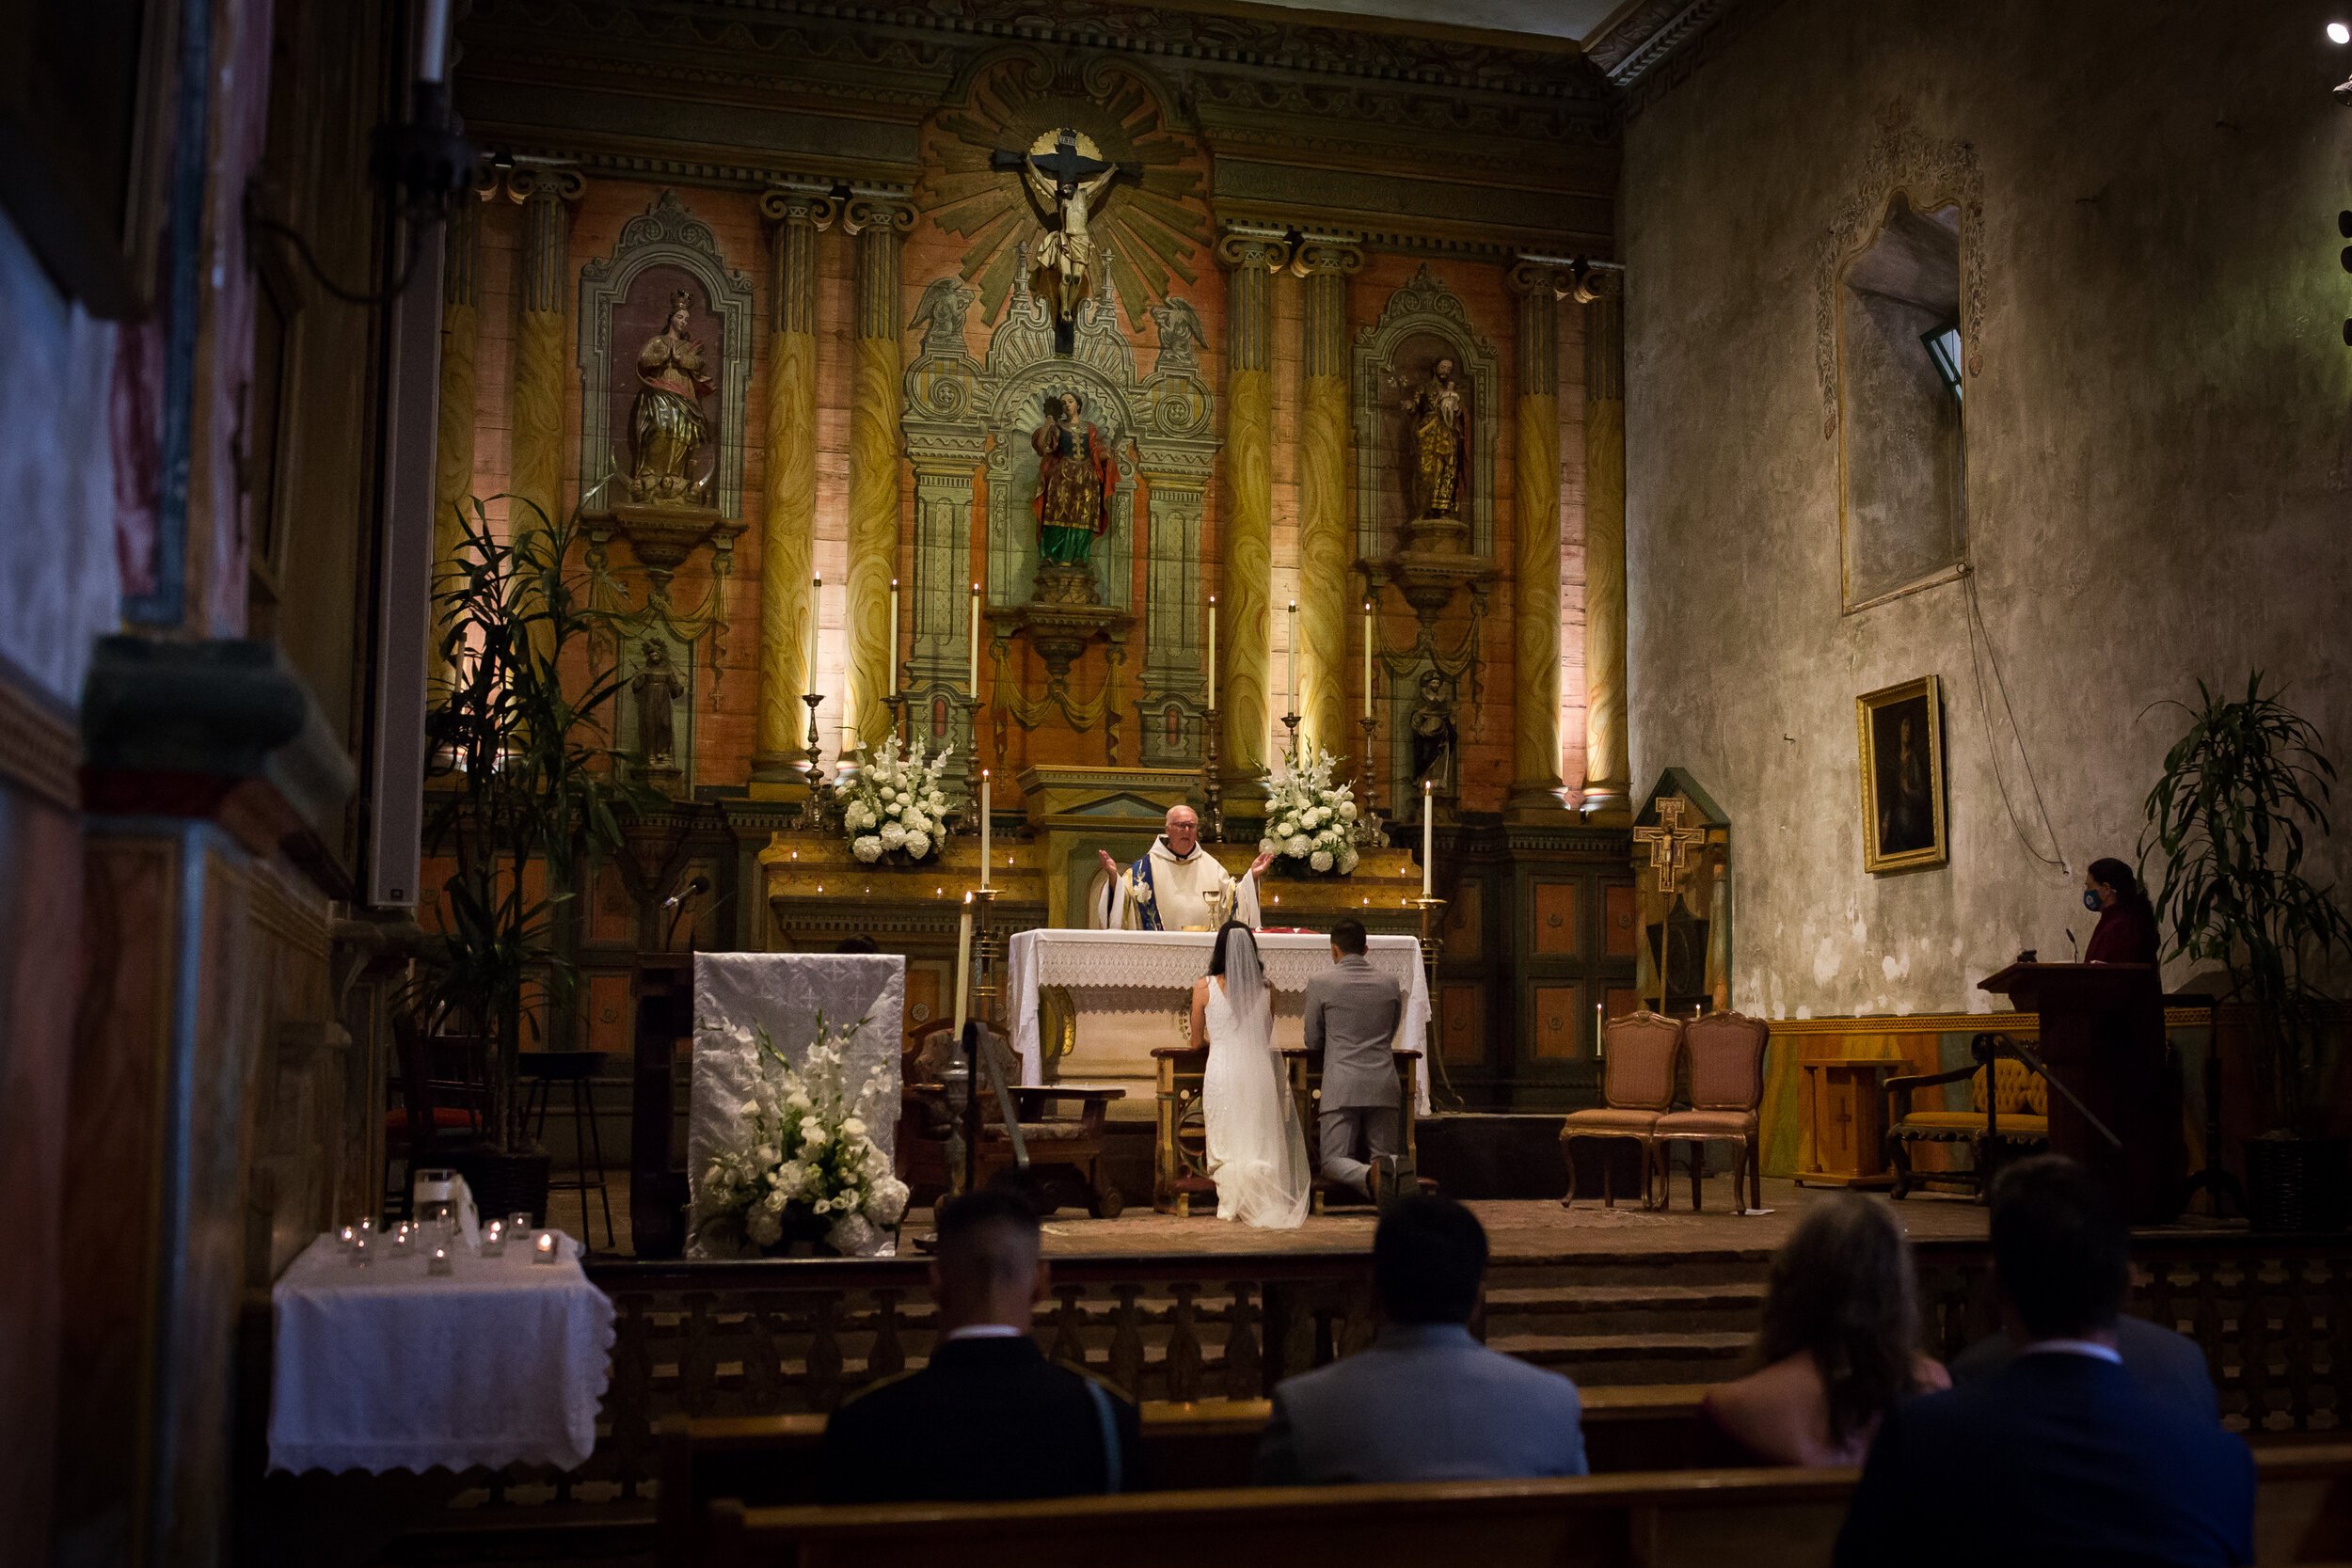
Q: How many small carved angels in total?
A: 2